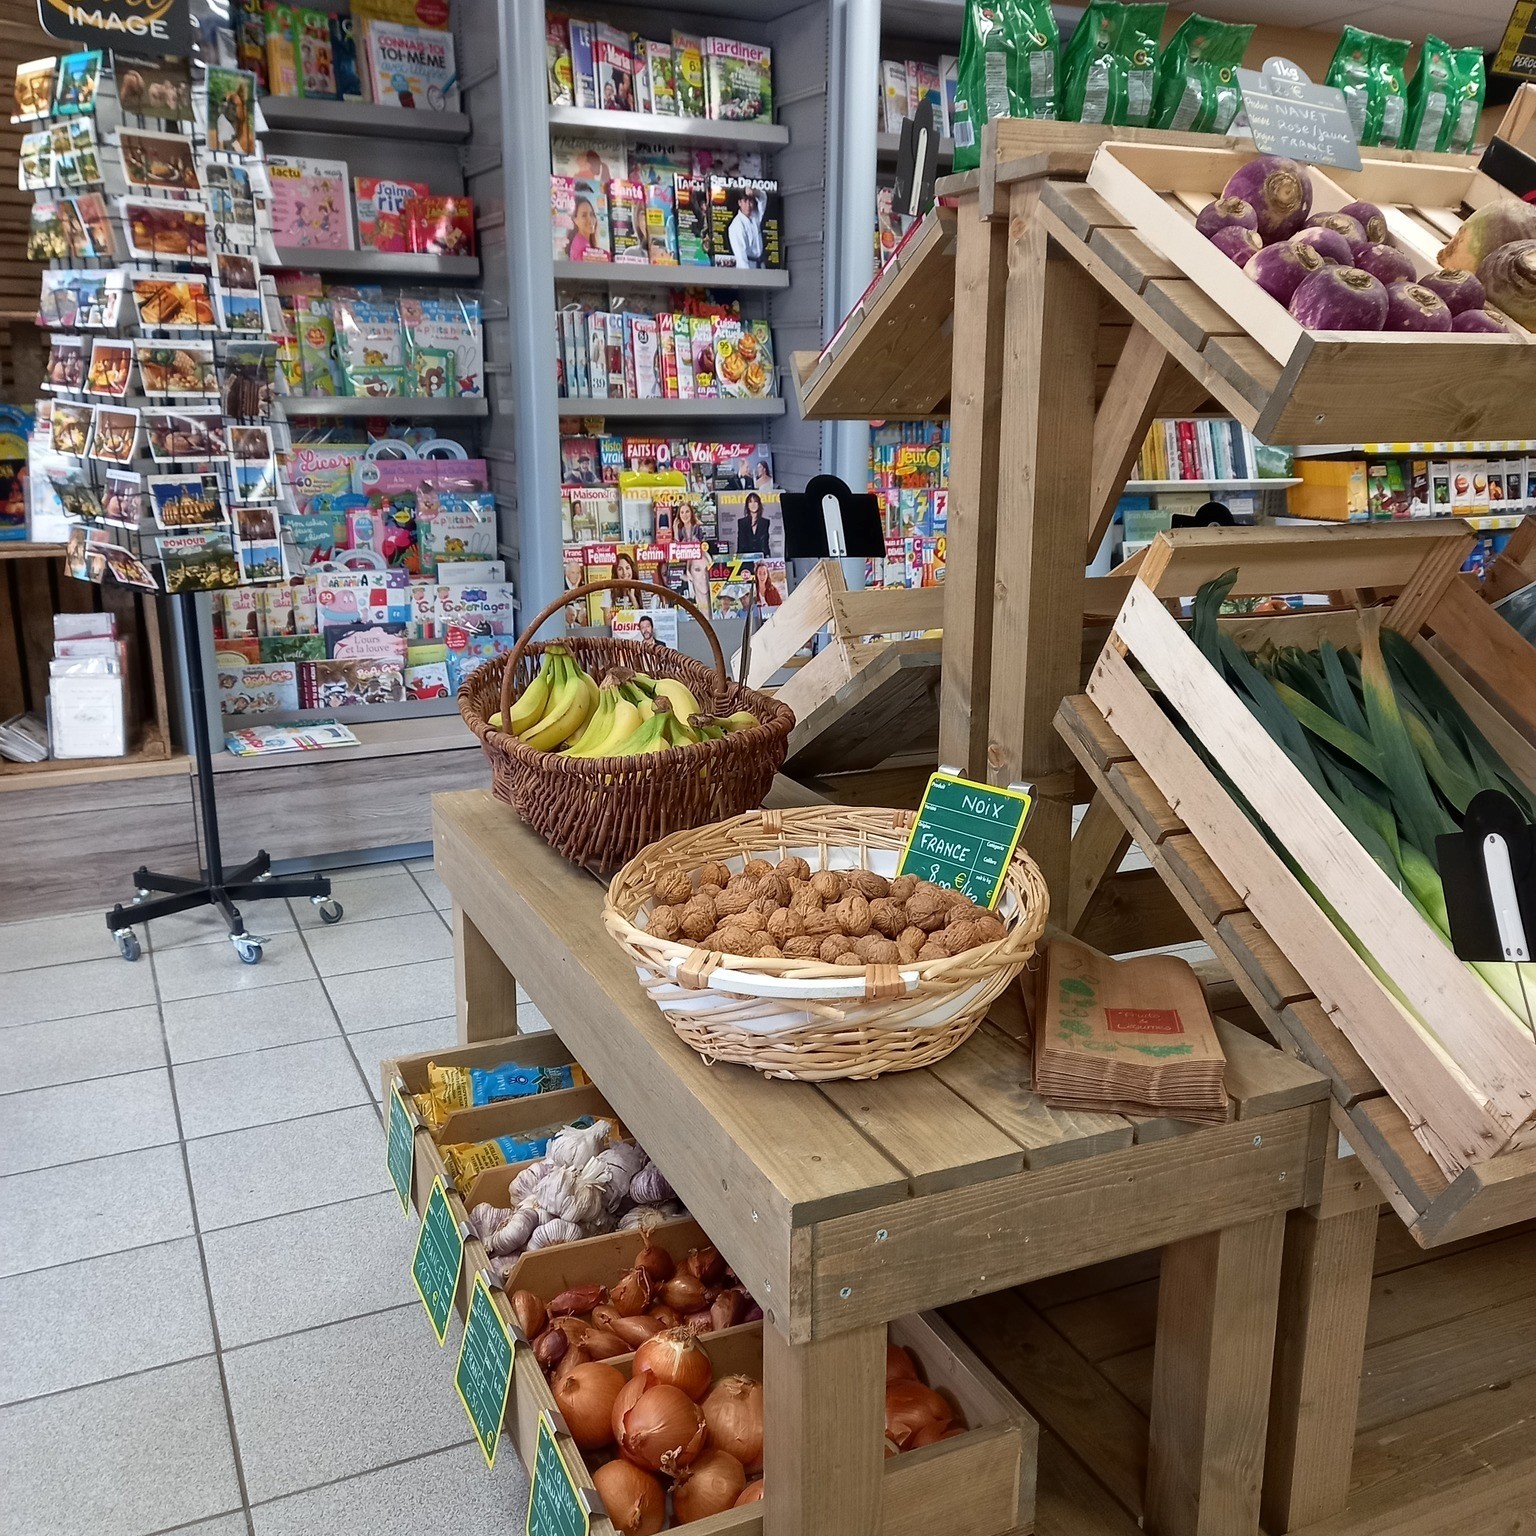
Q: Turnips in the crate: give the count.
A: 12